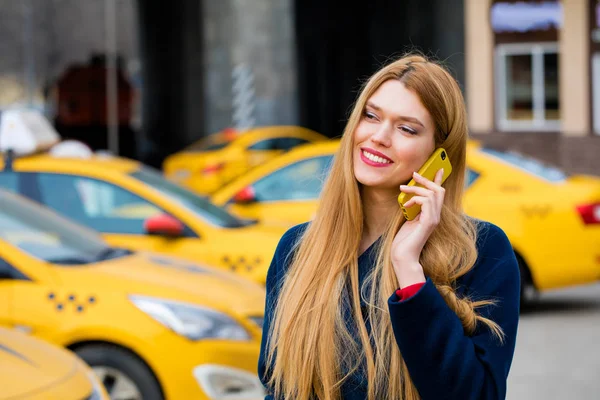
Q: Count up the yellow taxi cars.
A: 5